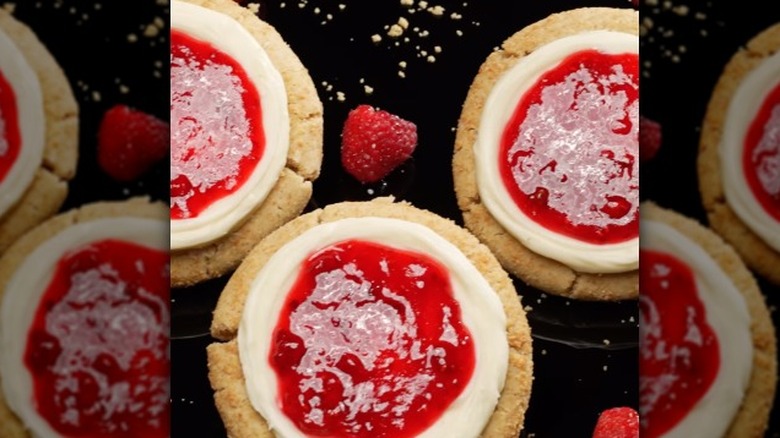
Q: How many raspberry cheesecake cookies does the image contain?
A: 3